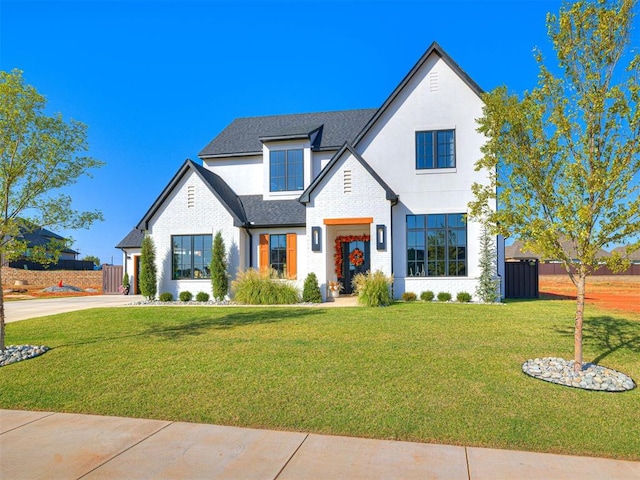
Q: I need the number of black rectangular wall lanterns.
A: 2